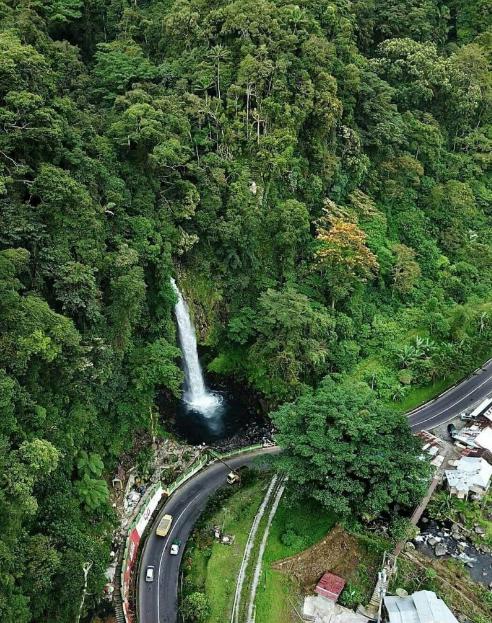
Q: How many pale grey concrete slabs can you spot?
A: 2